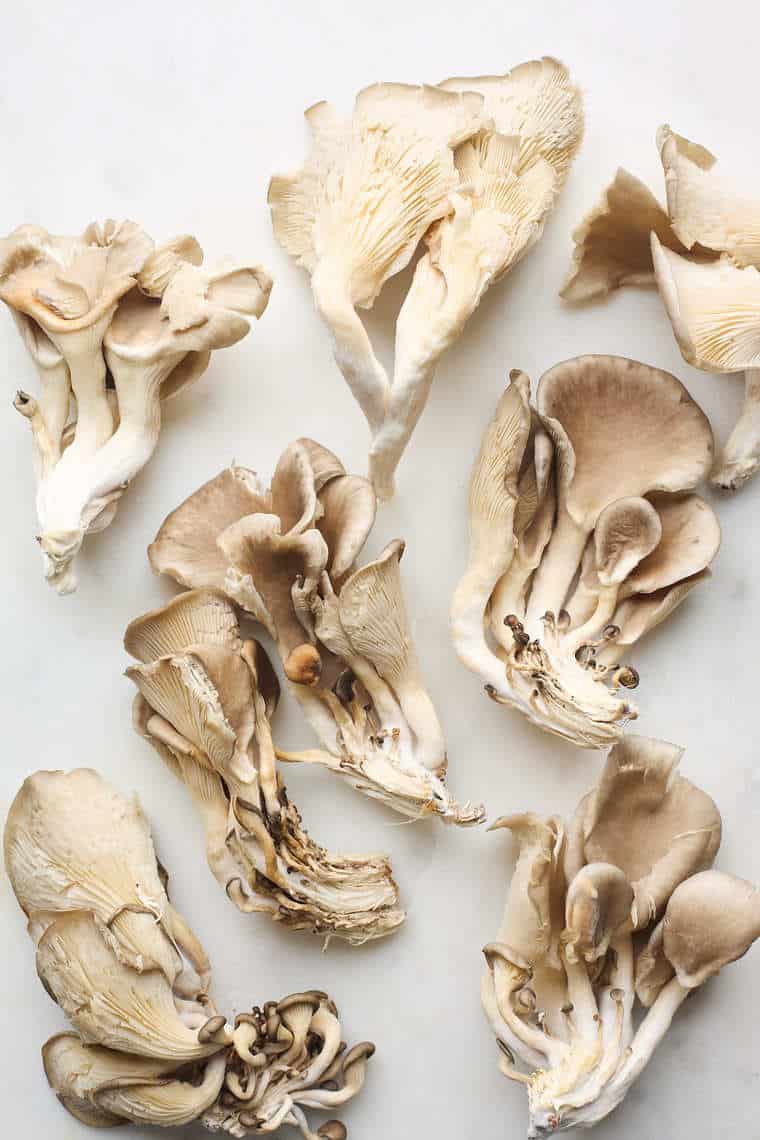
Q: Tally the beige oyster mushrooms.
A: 8